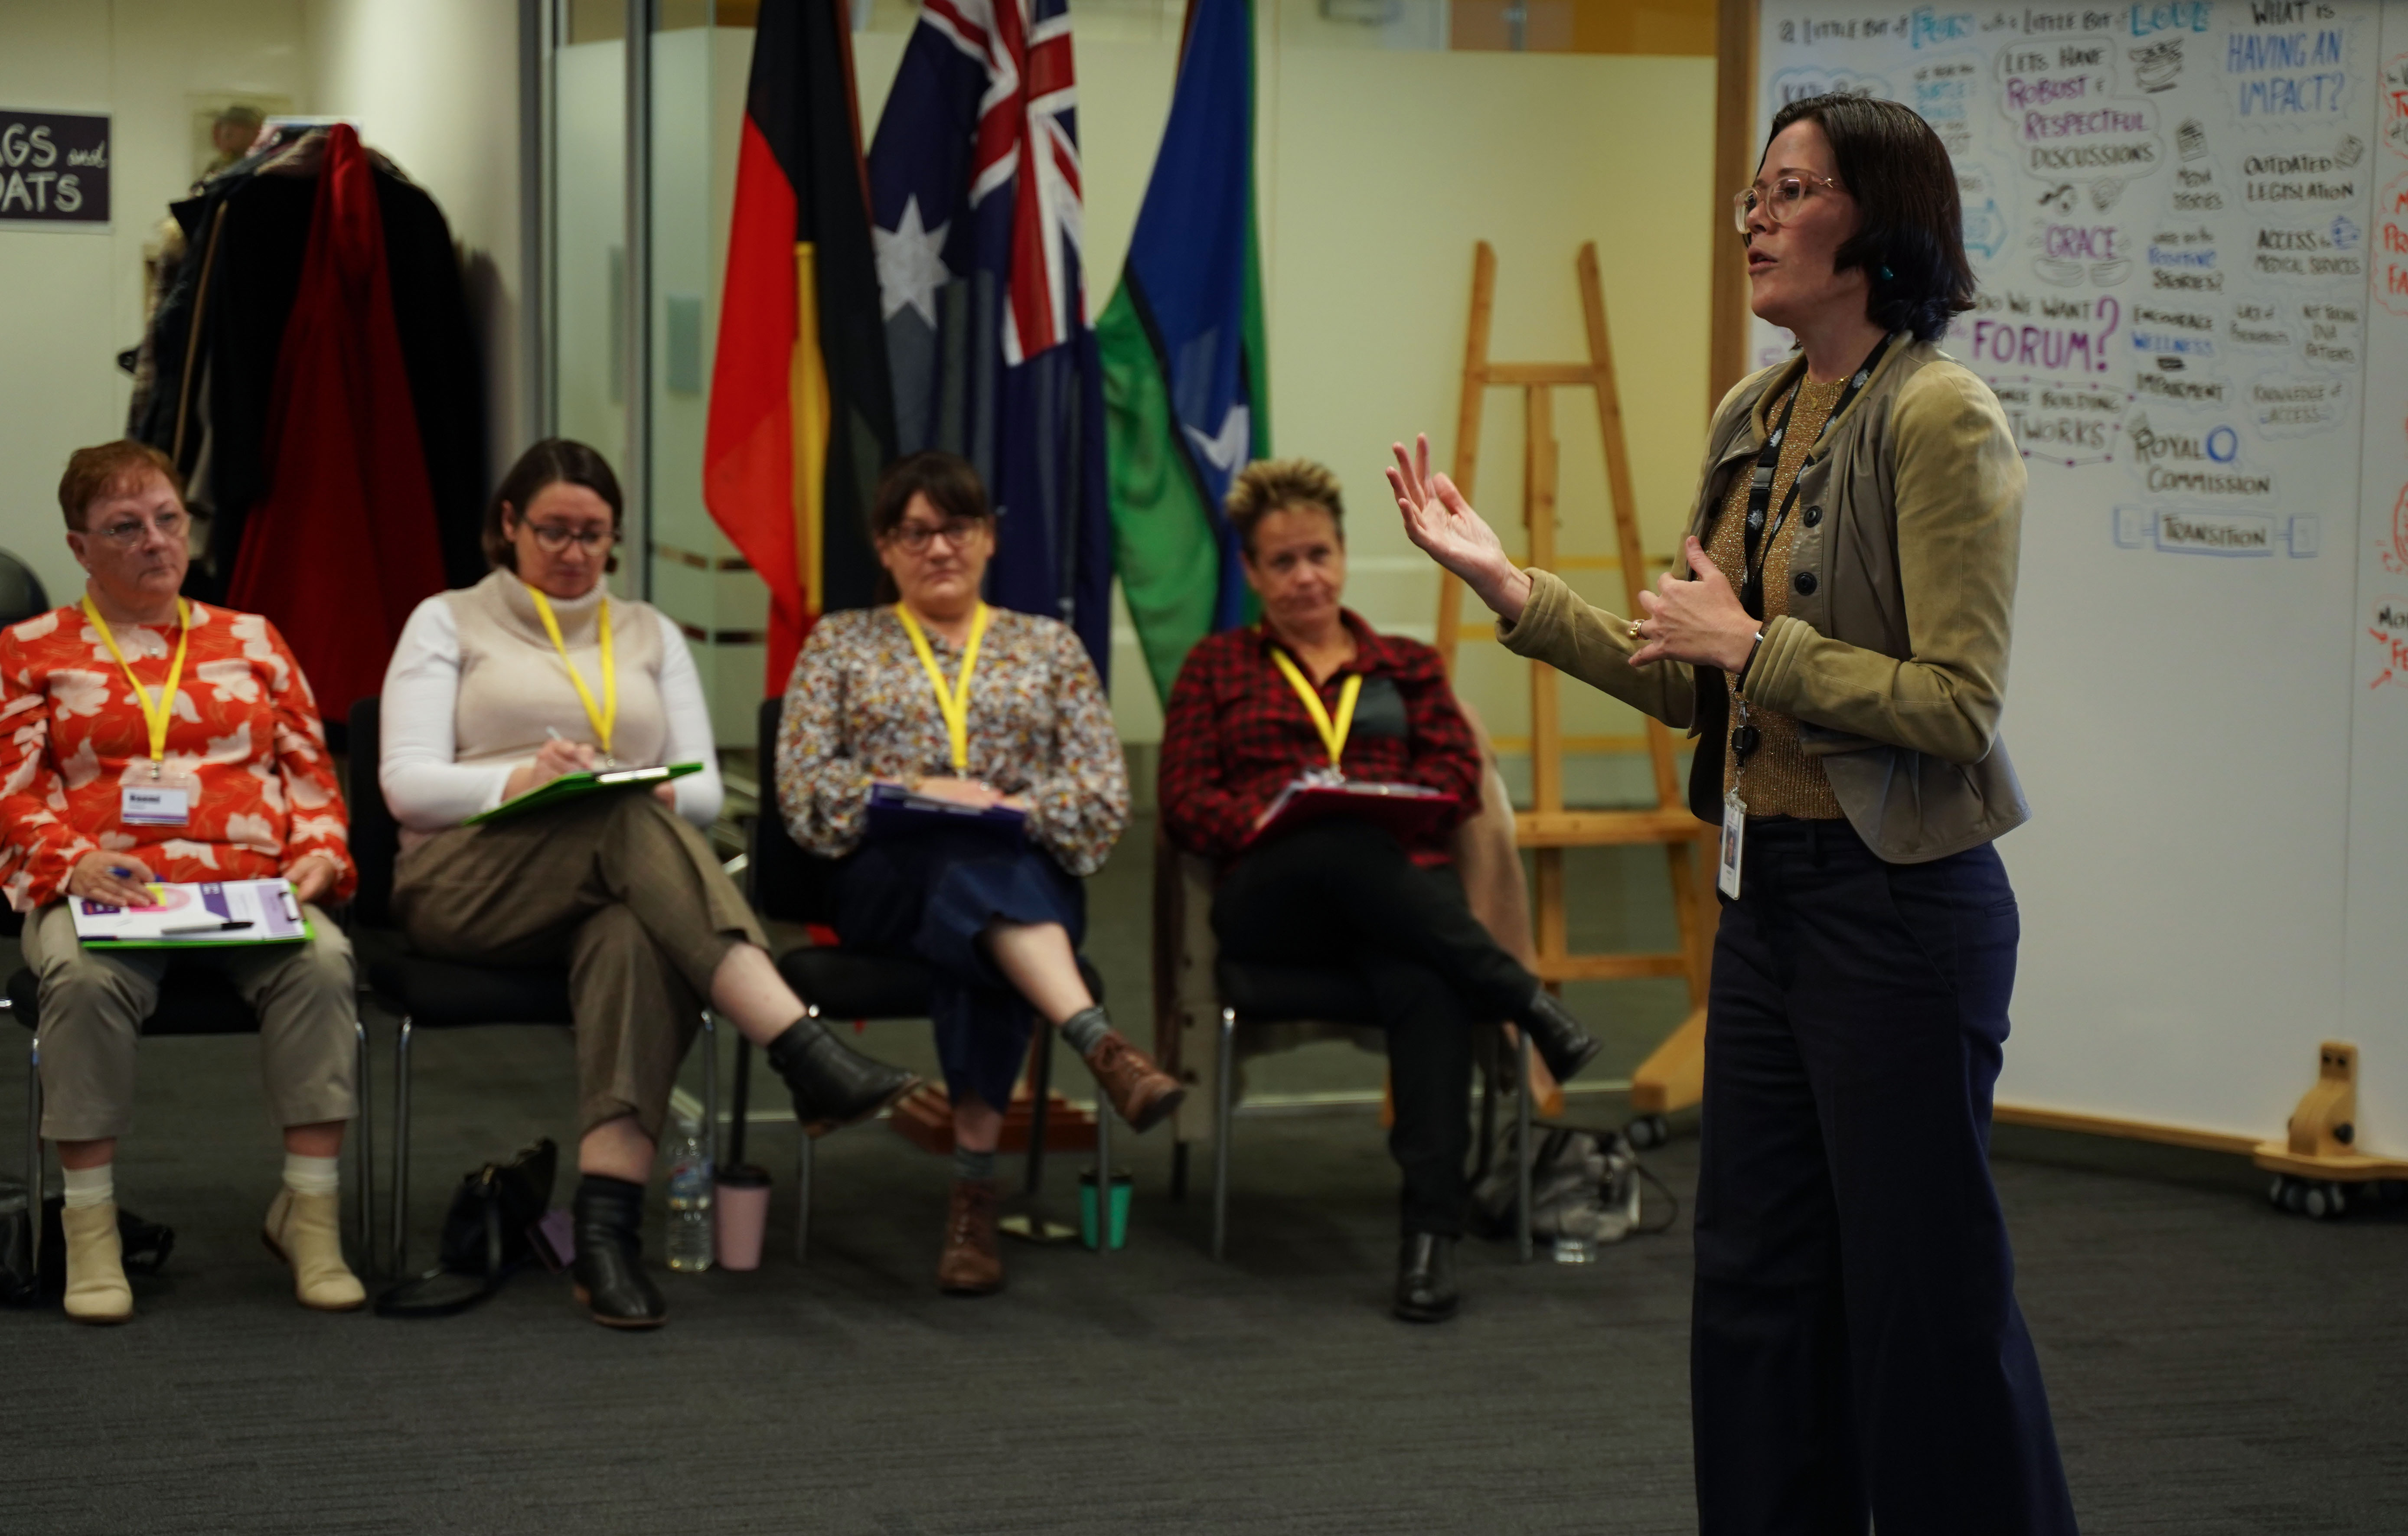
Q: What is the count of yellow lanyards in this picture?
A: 4